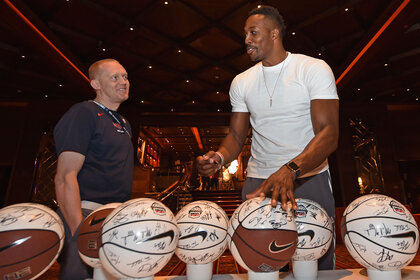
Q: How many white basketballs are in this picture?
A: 4